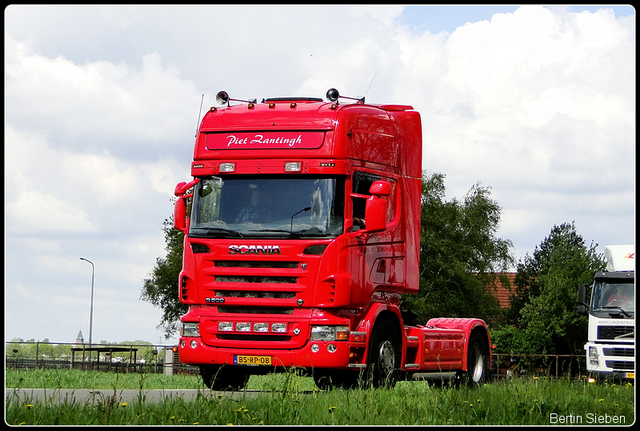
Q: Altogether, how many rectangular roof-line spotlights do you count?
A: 2